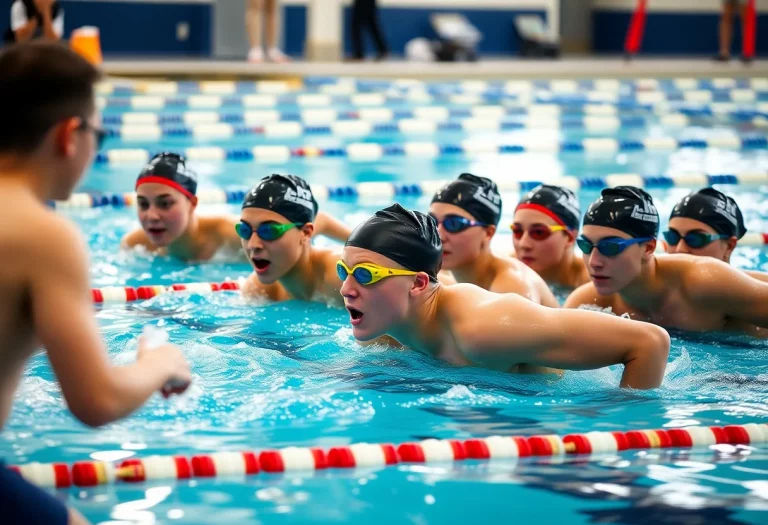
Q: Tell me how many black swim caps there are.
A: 7